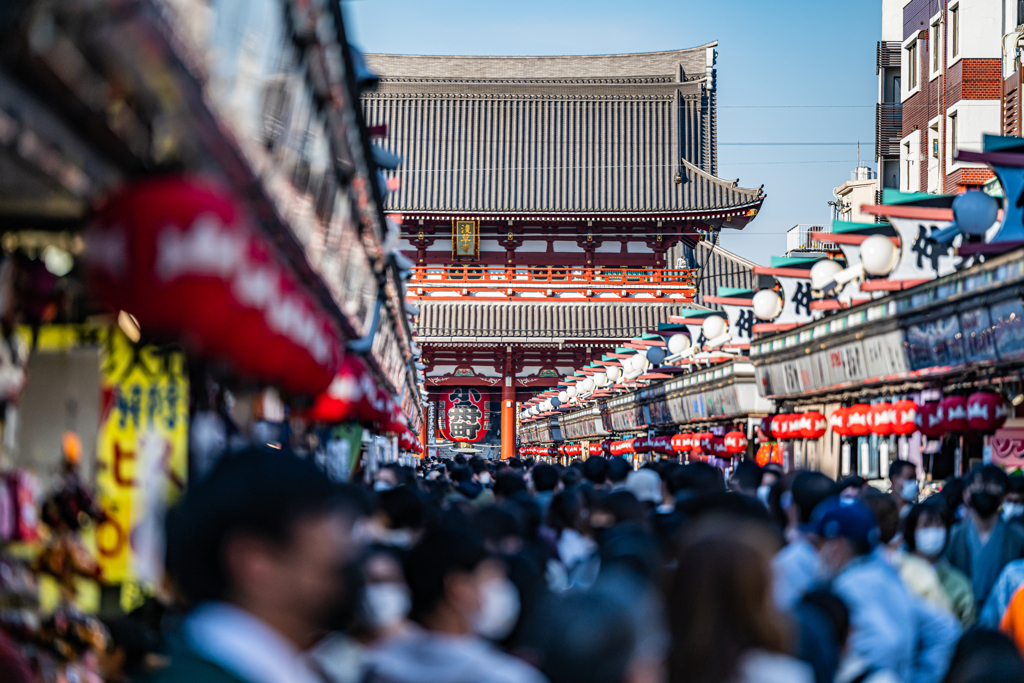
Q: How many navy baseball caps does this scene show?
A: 1